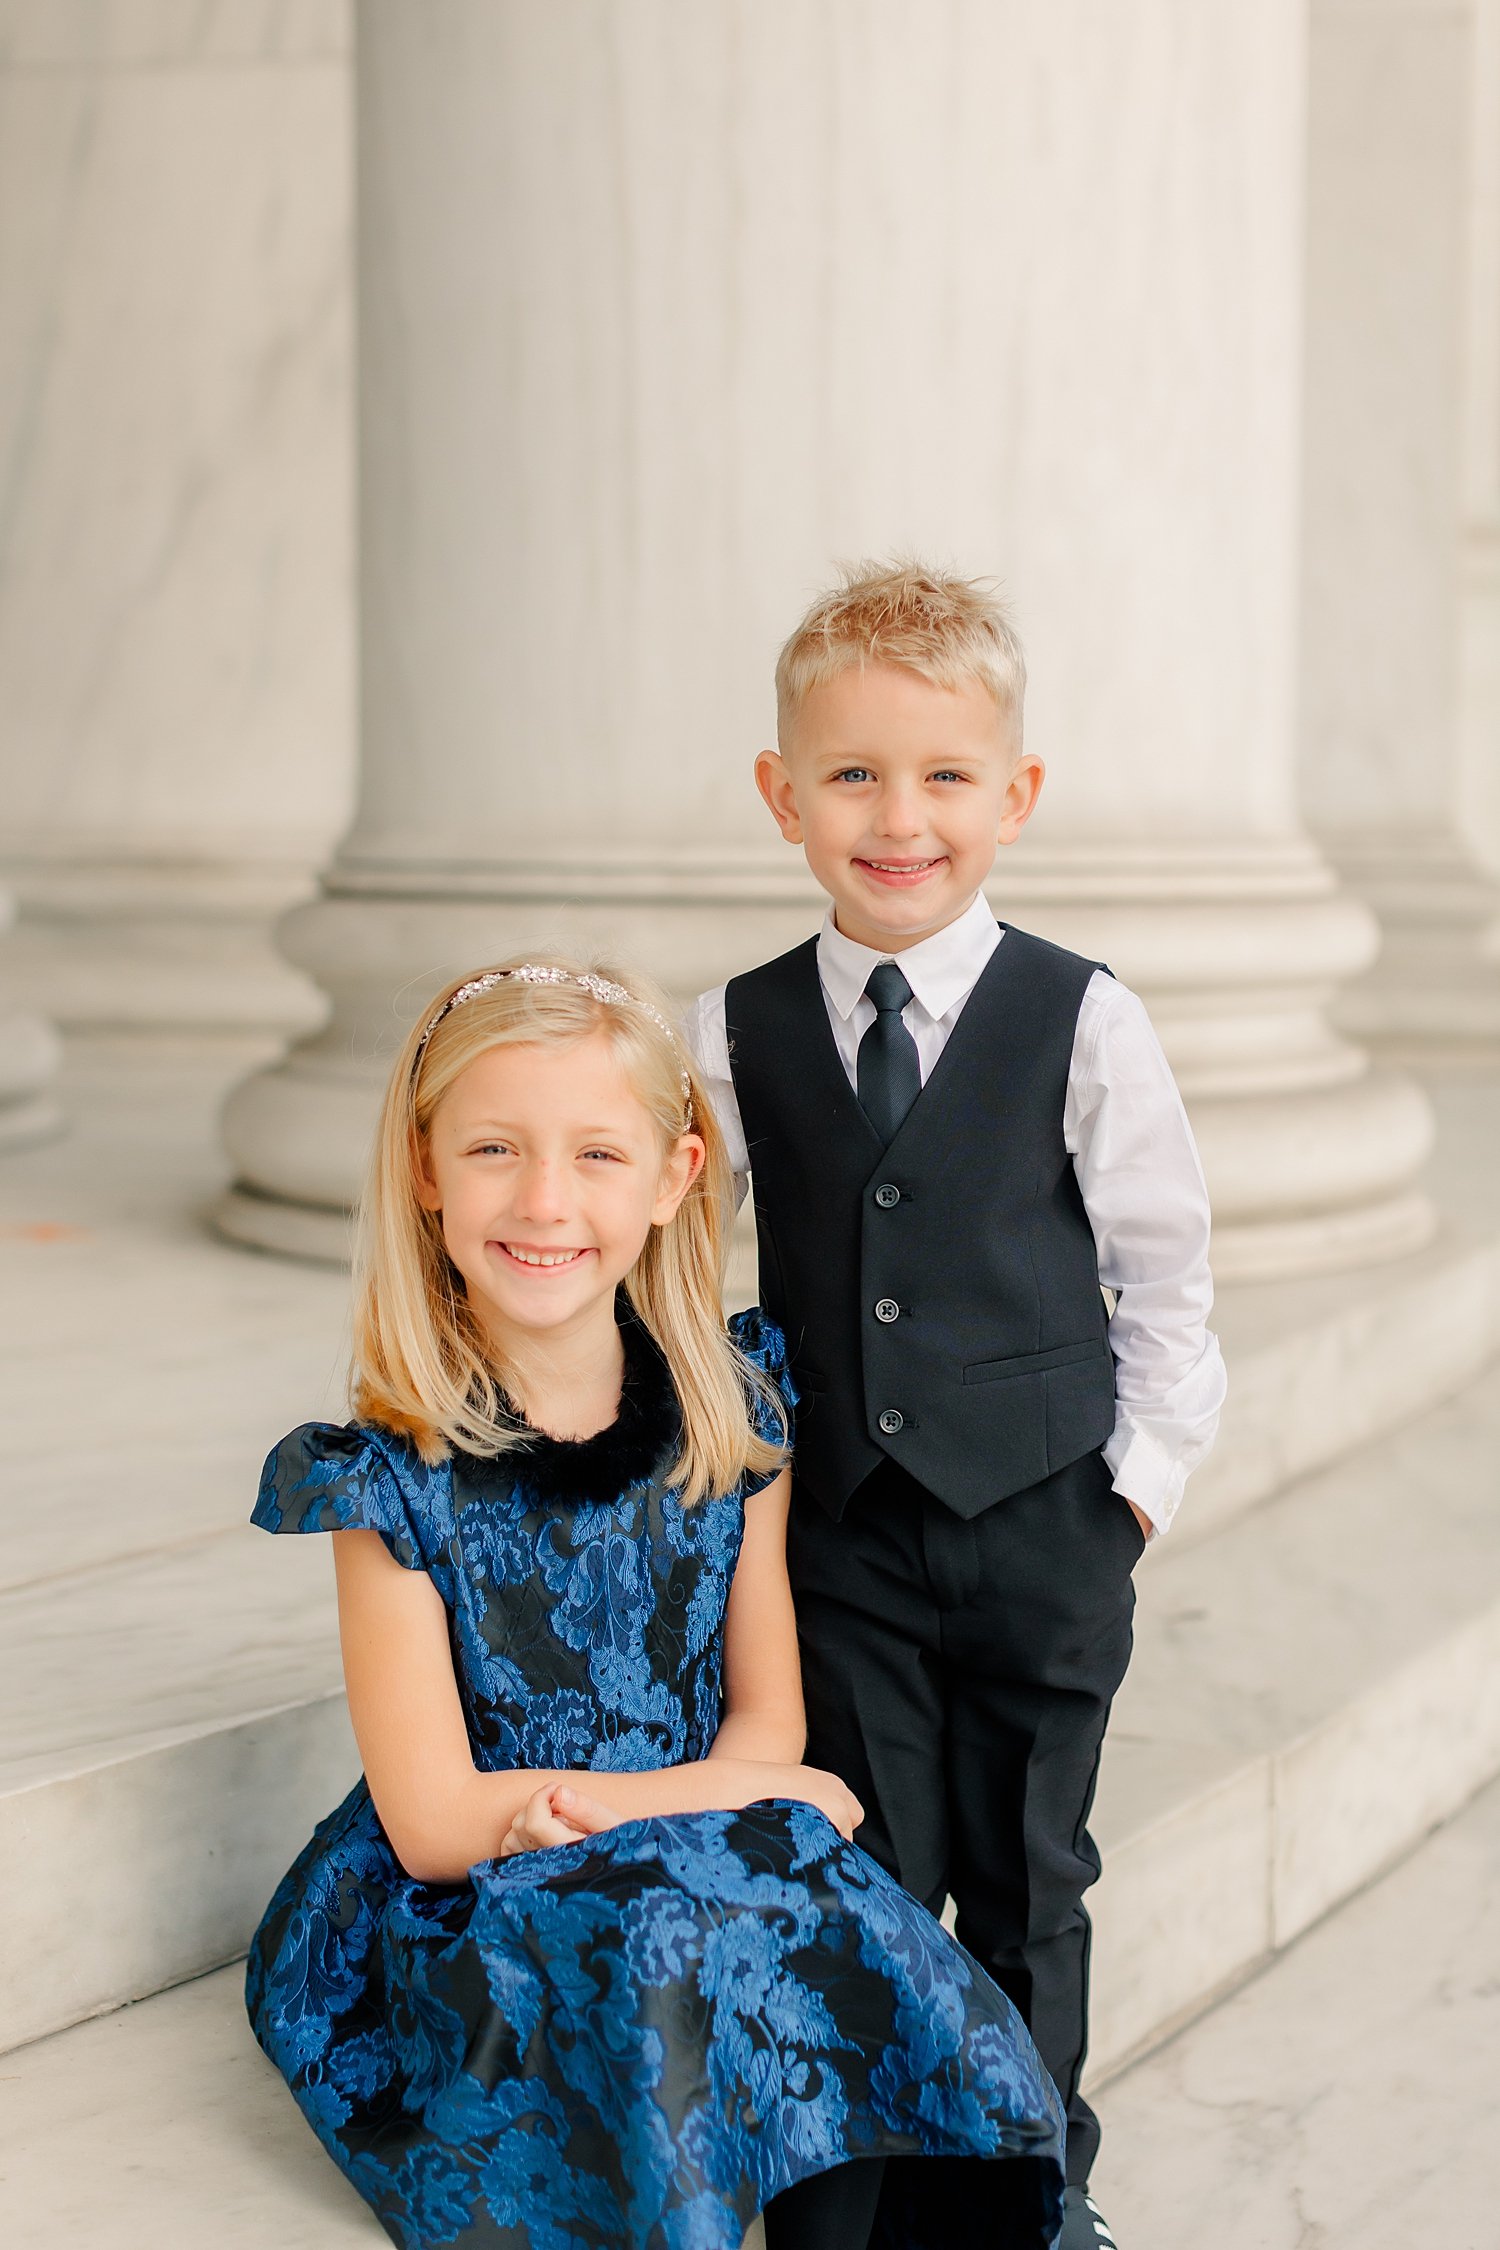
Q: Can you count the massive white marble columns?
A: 1